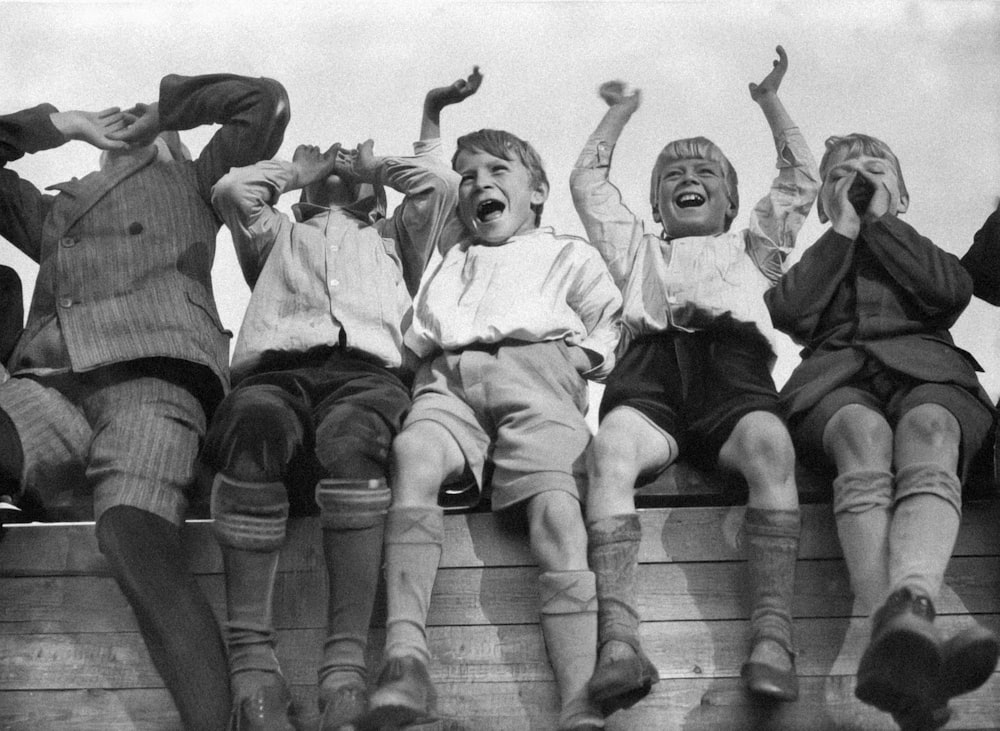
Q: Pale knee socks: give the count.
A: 4